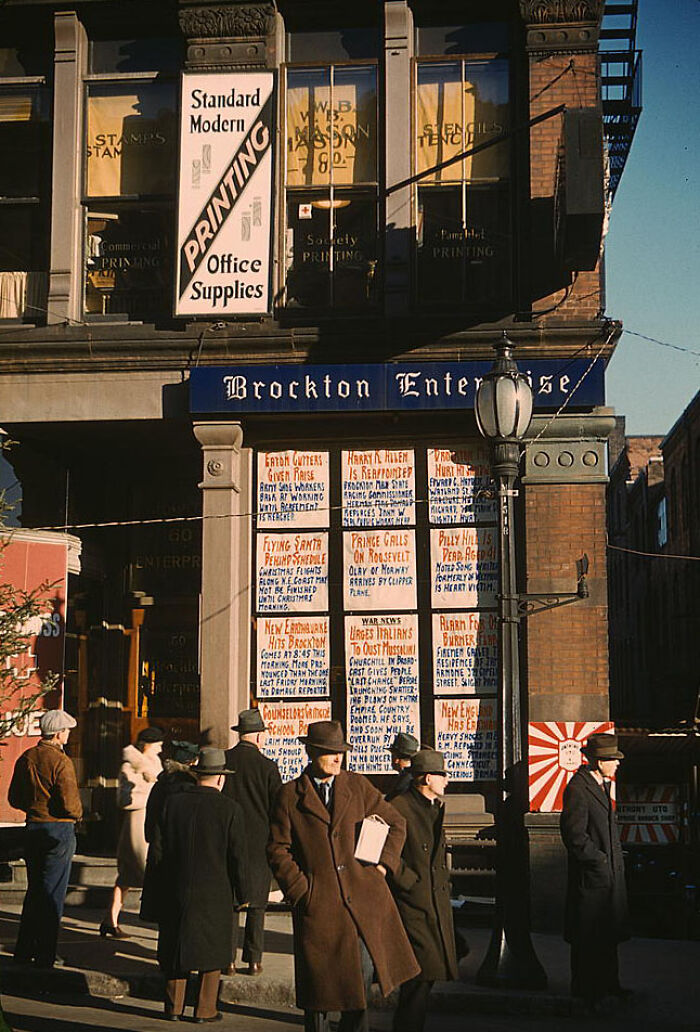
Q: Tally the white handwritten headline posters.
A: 11